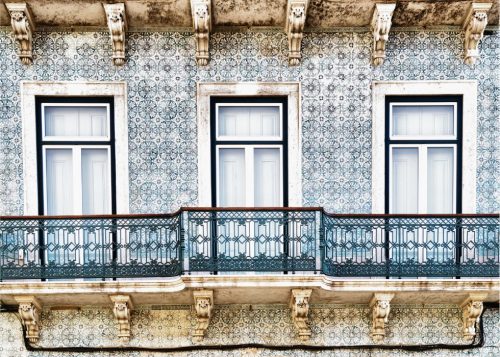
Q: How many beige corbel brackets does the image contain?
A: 12